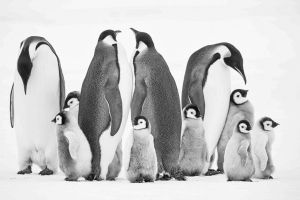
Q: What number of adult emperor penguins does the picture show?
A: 4